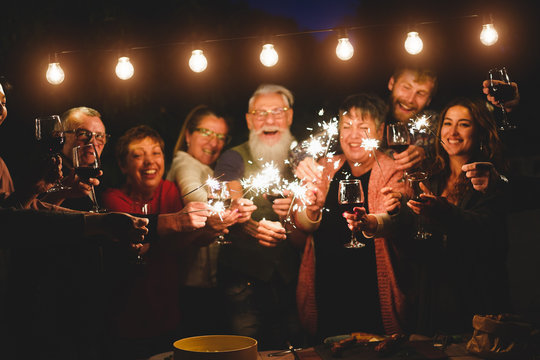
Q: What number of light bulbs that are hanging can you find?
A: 7